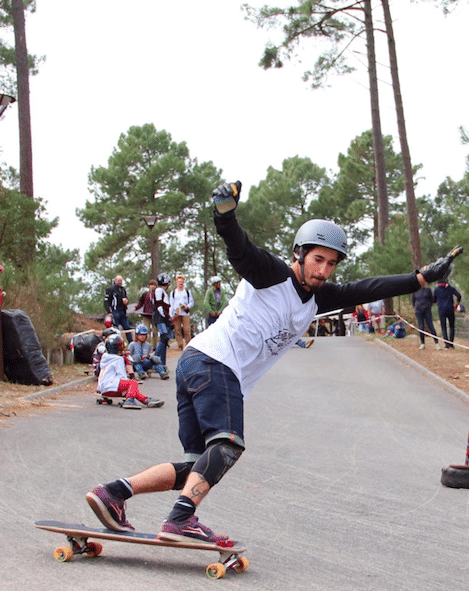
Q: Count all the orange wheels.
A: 4